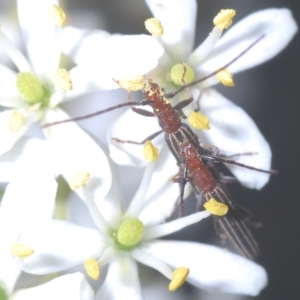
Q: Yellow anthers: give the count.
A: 14